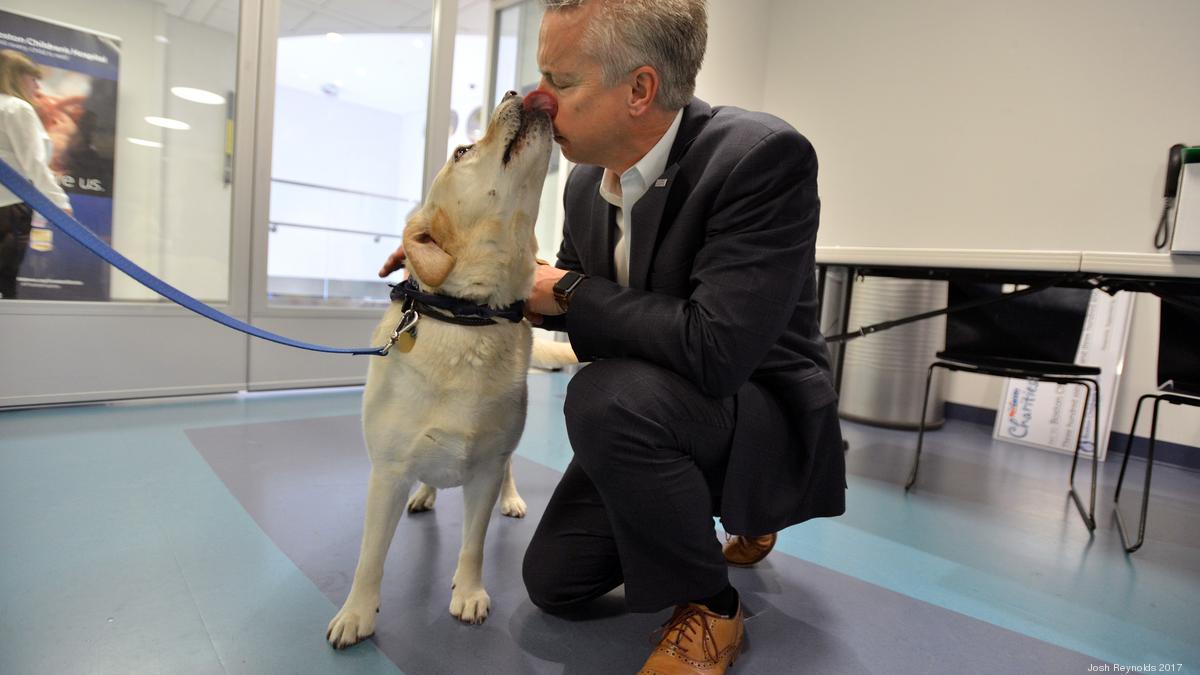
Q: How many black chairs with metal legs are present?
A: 2